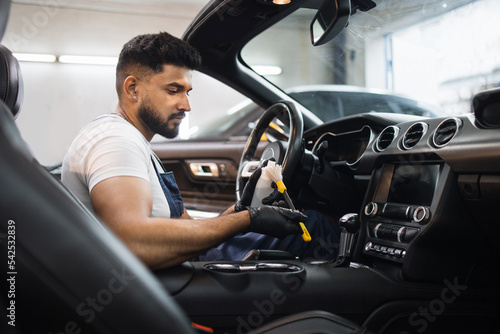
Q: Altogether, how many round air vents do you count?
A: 3